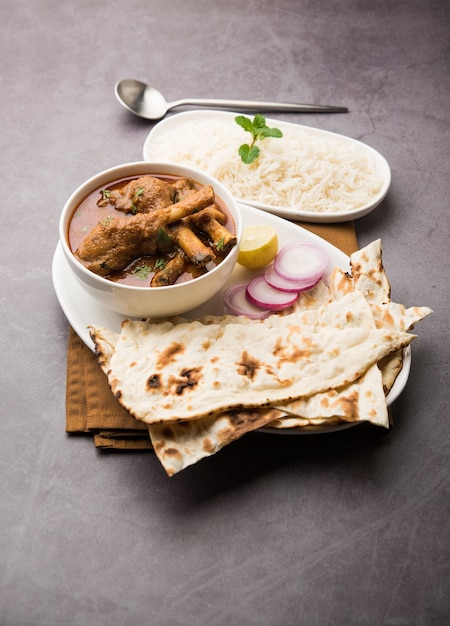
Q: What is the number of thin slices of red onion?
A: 4